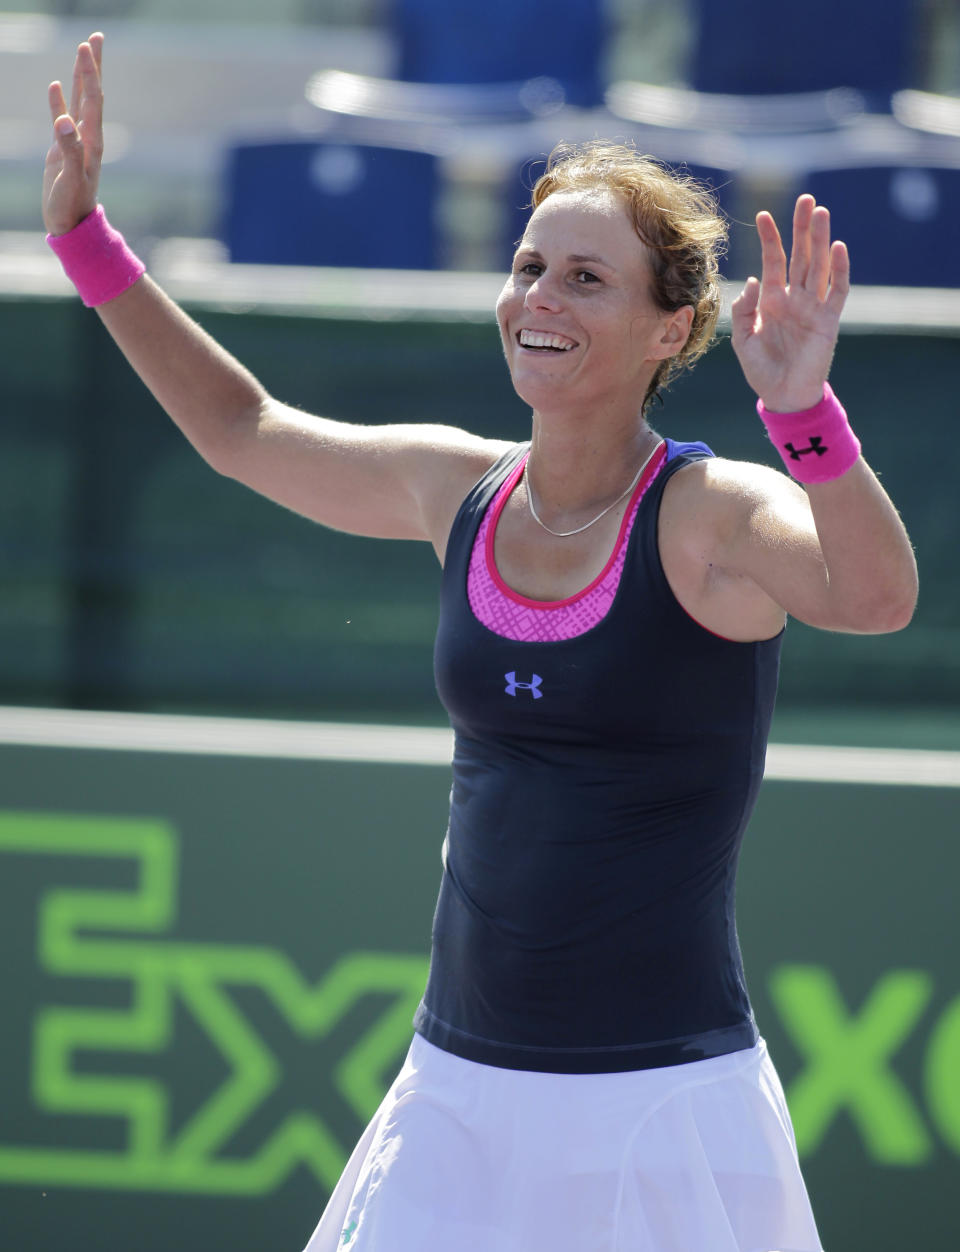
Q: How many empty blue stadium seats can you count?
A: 5